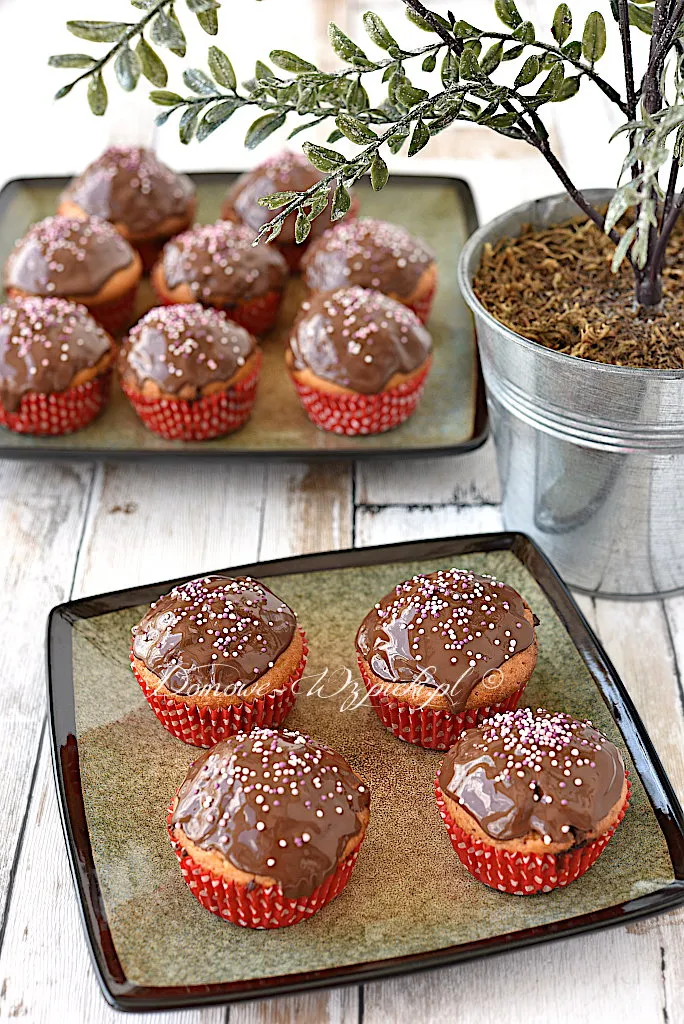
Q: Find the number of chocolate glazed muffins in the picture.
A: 12